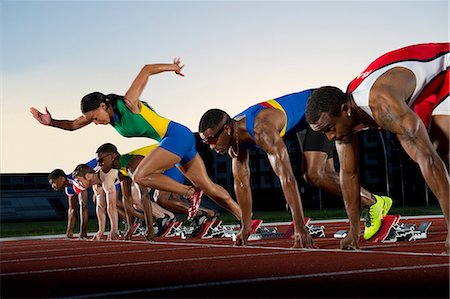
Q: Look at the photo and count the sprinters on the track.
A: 6